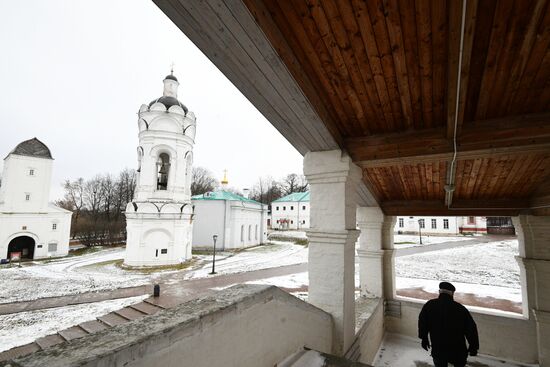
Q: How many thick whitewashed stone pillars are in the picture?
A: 3